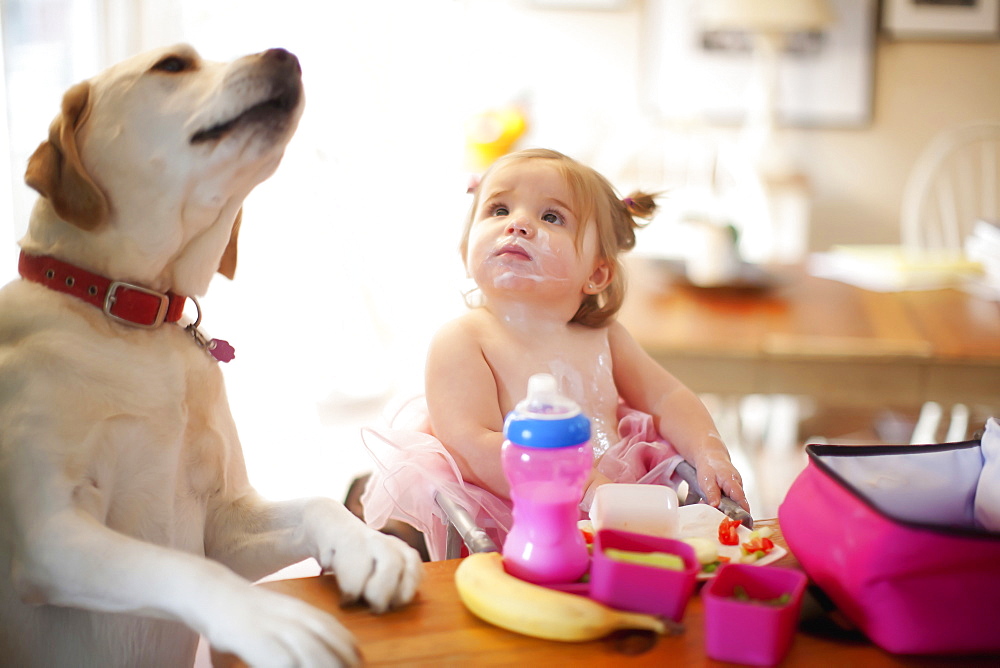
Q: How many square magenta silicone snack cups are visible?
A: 2